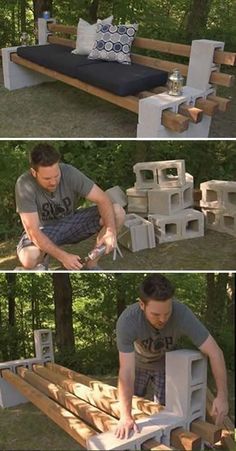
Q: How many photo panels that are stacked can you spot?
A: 3